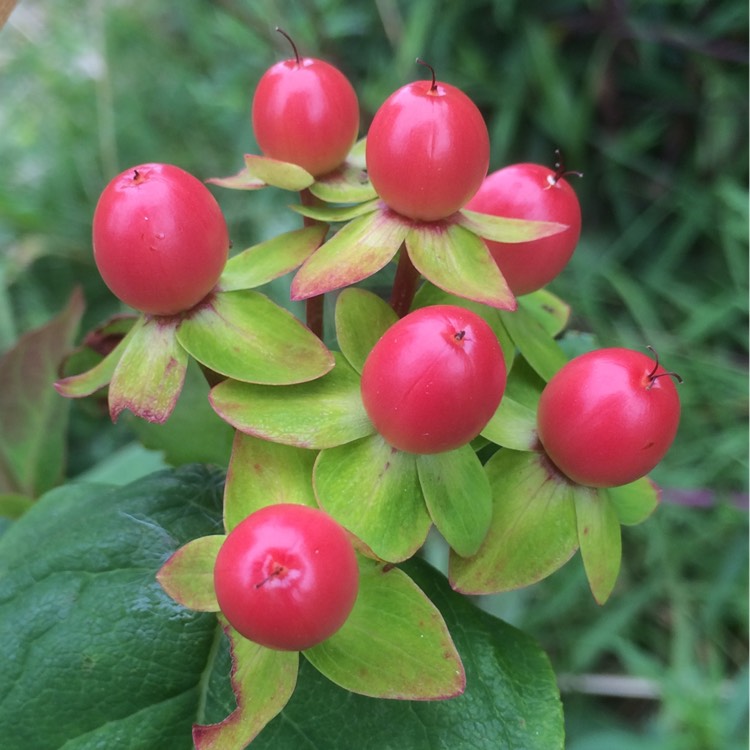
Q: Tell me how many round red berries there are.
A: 7